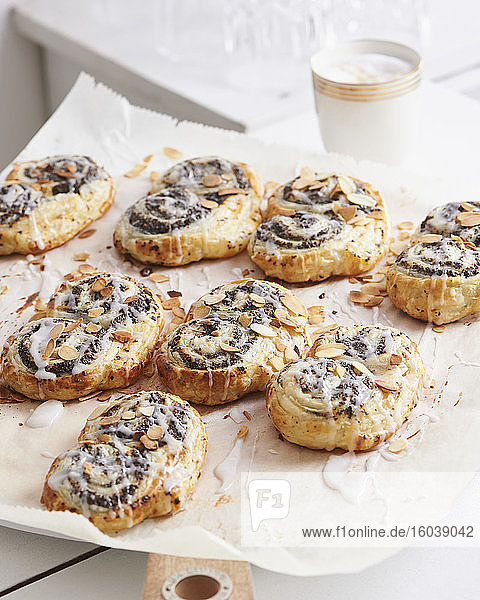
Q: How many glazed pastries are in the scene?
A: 8